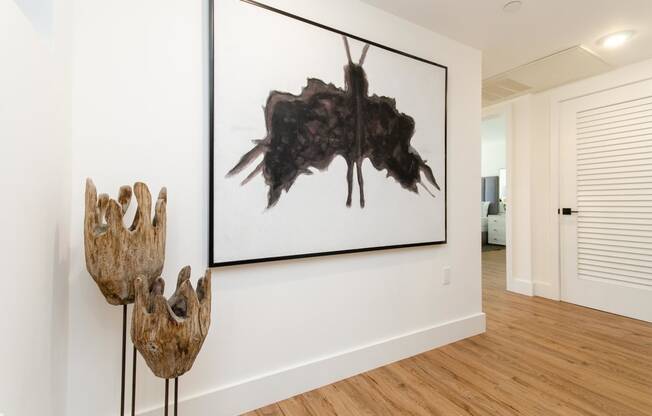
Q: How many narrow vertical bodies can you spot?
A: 1